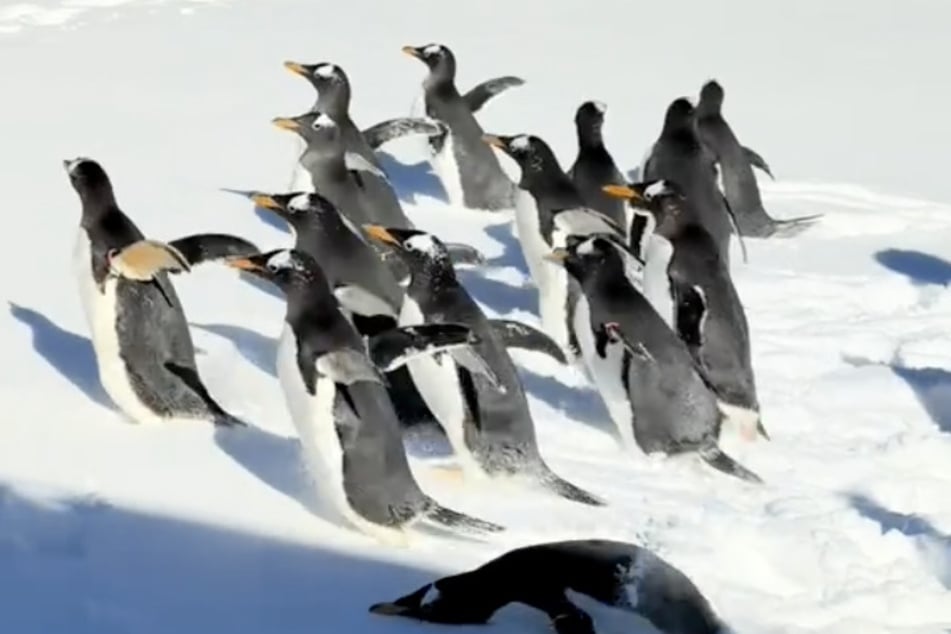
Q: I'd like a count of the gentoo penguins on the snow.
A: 14